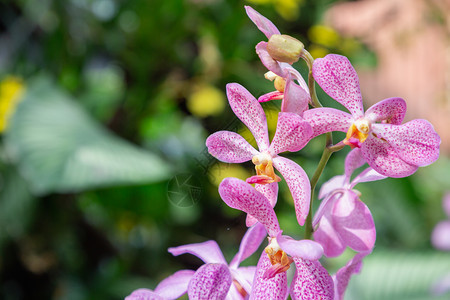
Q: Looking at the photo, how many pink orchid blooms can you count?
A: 6